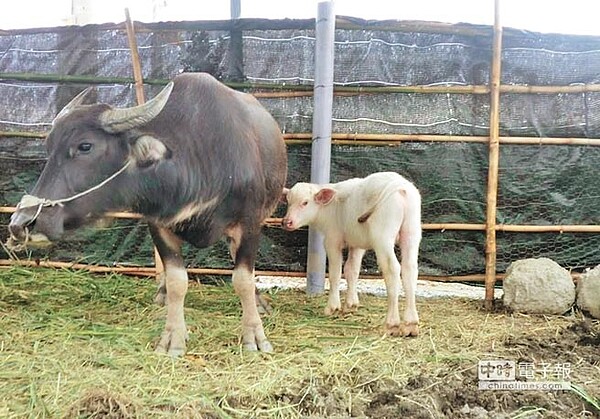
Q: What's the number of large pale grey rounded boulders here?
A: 2